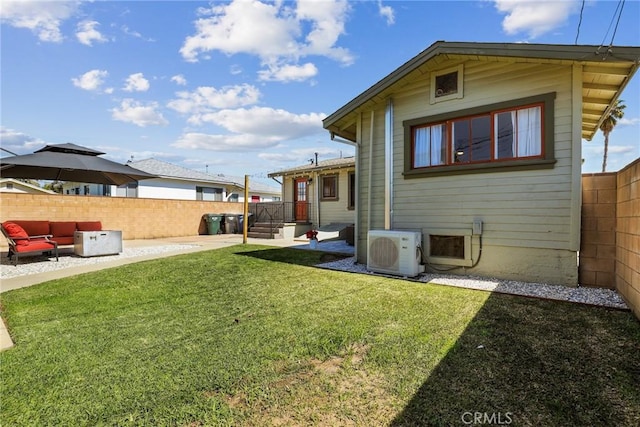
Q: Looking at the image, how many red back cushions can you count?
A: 4